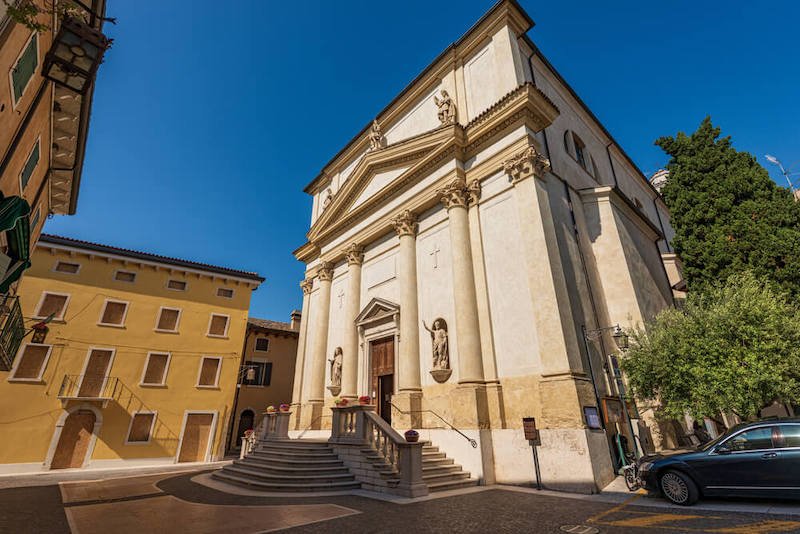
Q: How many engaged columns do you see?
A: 4